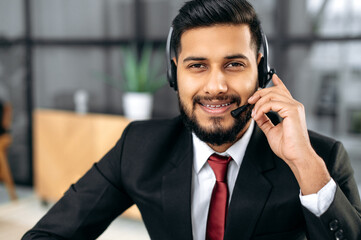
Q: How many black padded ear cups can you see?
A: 2